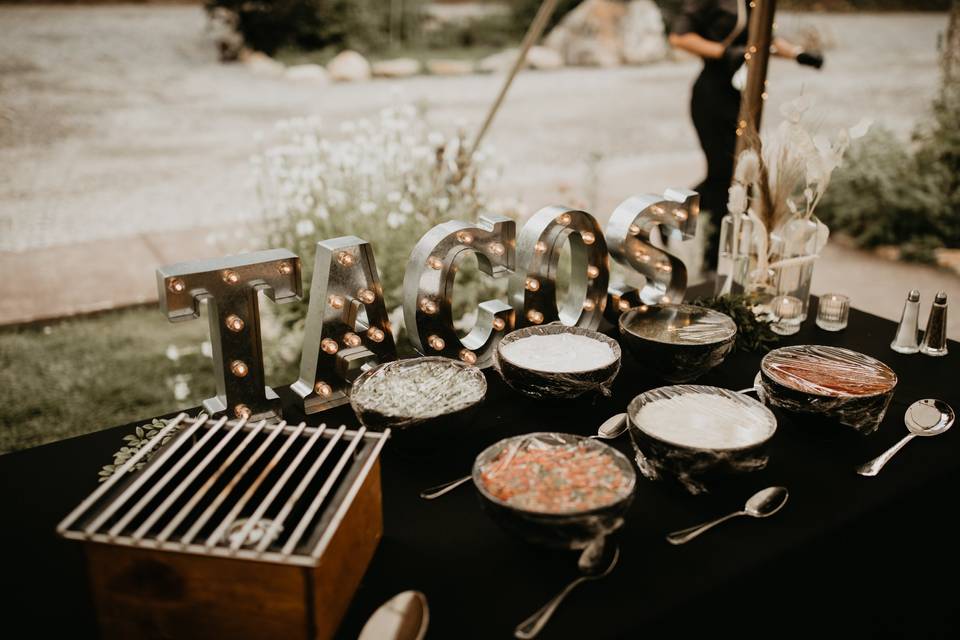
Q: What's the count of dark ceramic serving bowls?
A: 6